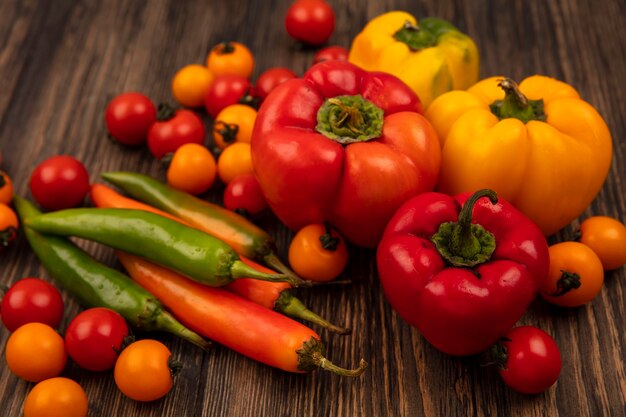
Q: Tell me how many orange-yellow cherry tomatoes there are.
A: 13